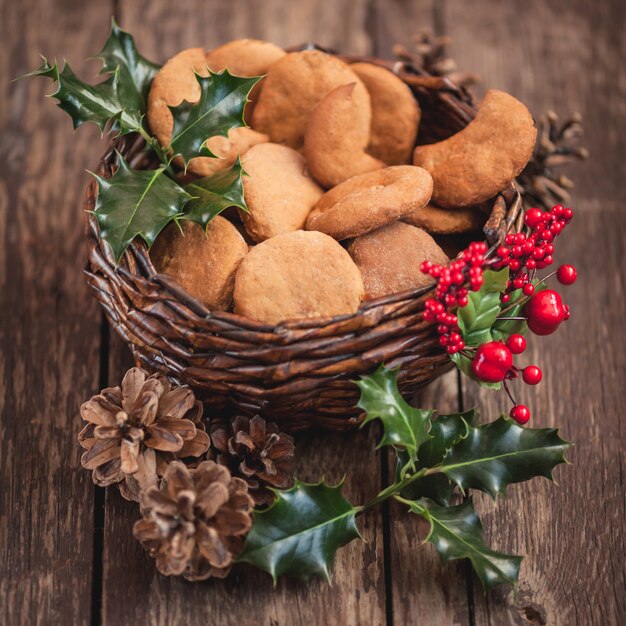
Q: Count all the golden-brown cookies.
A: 12